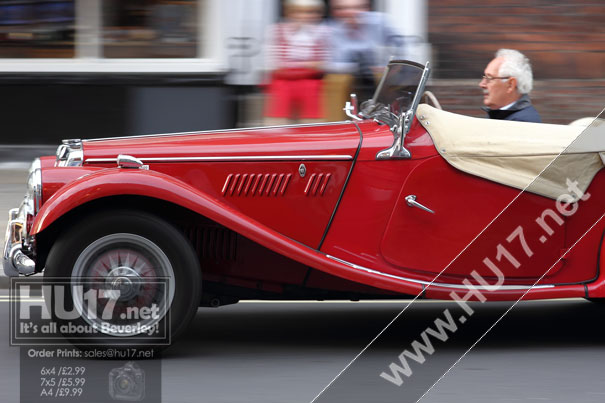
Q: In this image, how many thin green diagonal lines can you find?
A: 0